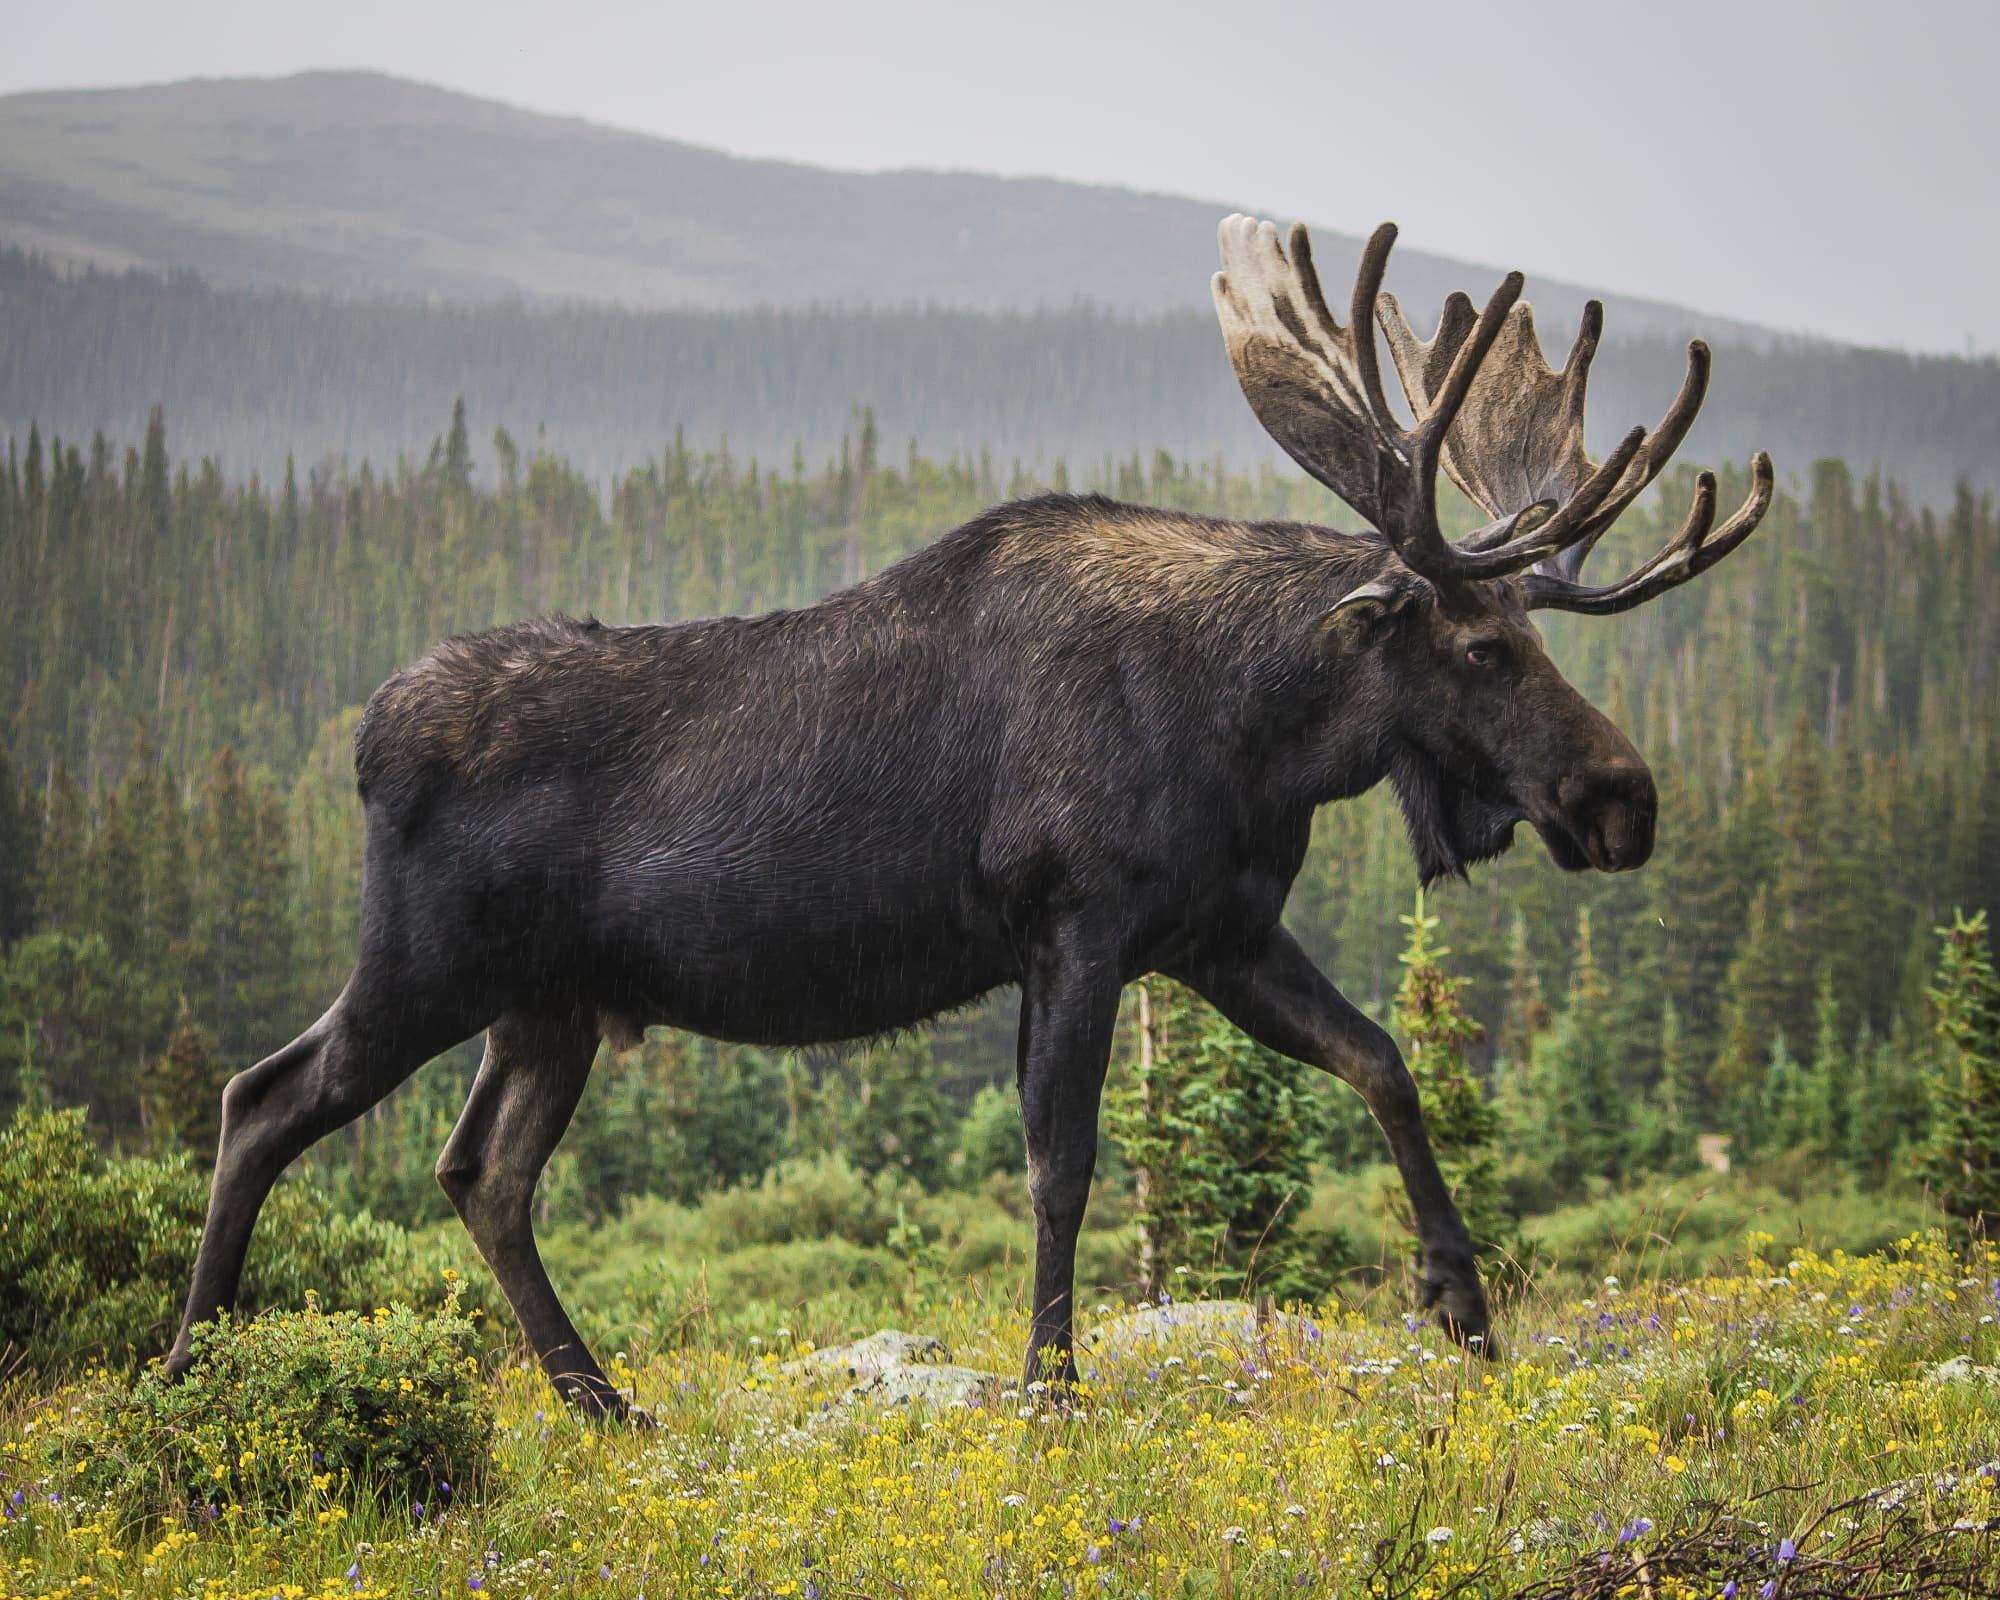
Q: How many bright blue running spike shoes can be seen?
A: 0